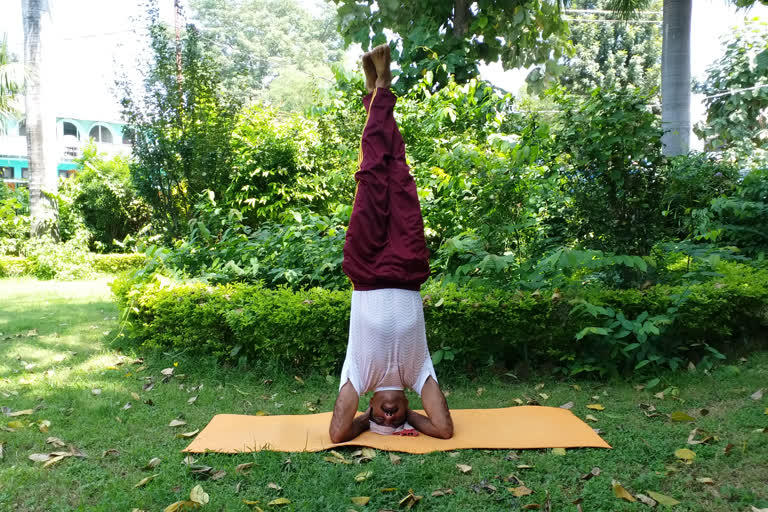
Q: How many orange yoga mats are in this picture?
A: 1